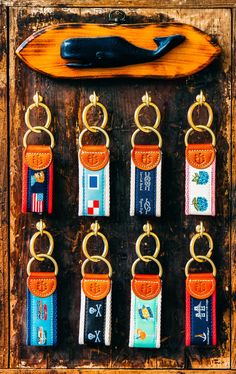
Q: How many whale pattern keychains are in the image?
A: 0